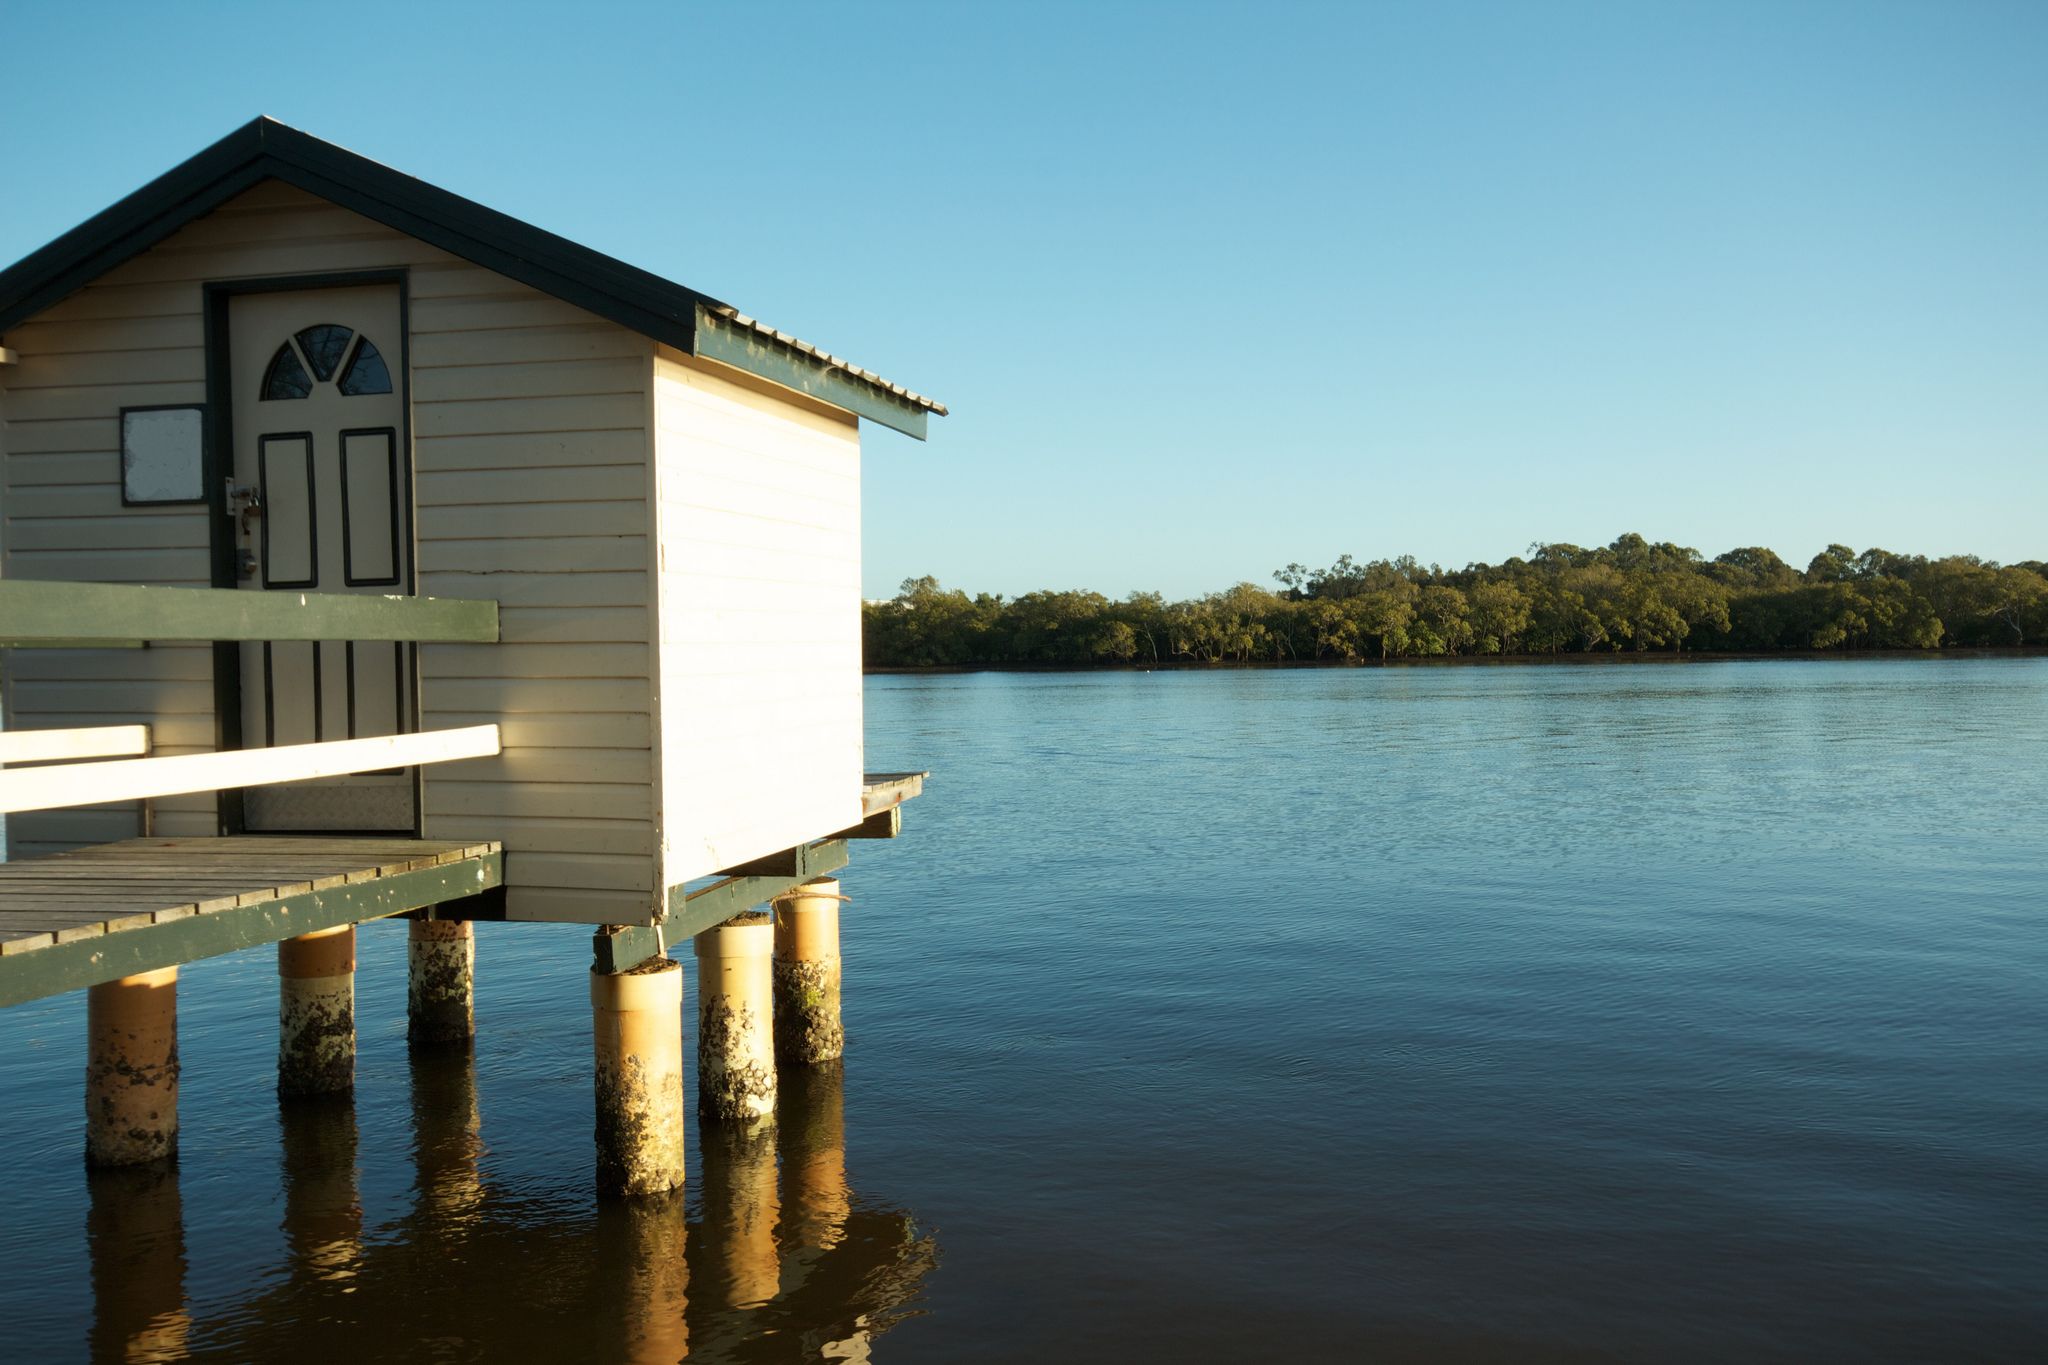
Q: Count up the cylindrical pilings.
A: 6